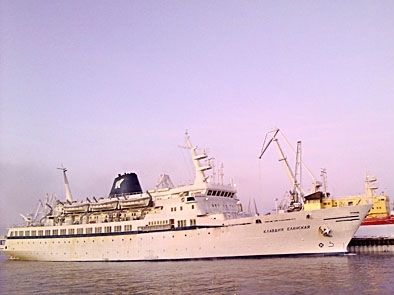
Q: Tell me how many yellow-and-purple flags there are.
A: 0